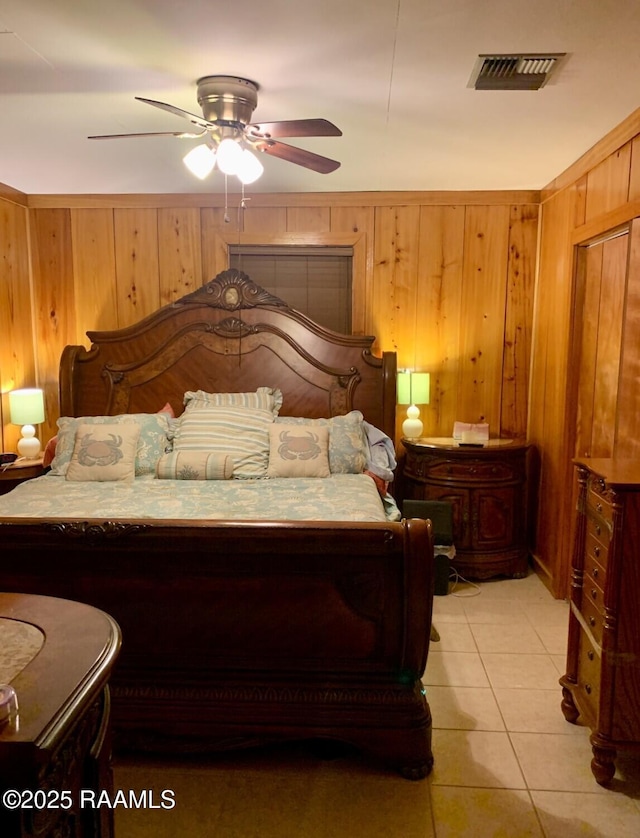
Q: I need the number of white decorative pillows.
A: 2